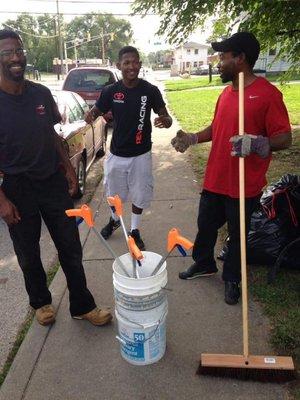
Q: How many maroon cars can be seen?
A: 1